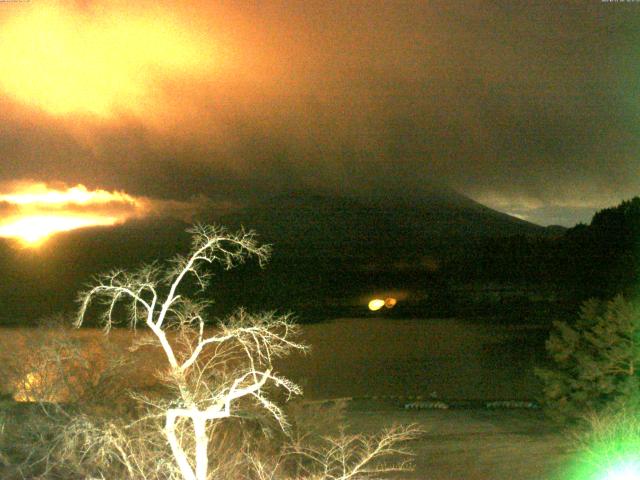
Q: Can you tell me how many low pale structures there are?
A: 2